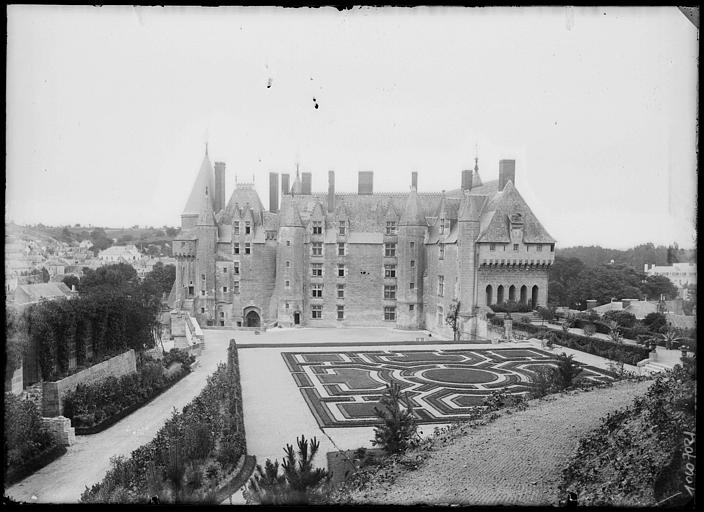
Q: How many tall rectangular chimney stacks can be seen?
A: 9